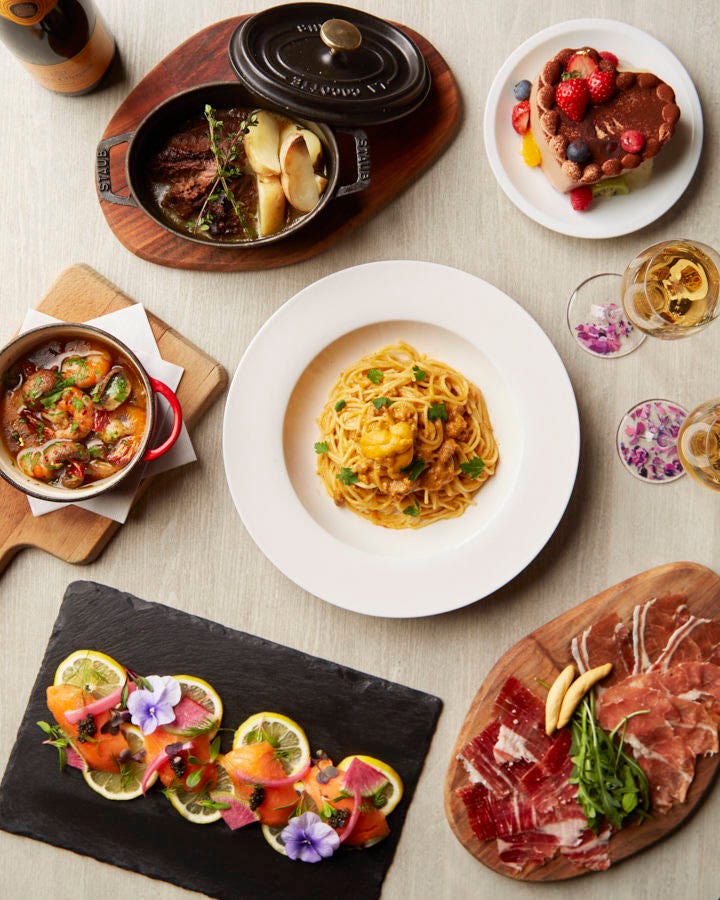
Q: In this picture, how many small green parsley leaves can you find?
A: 10